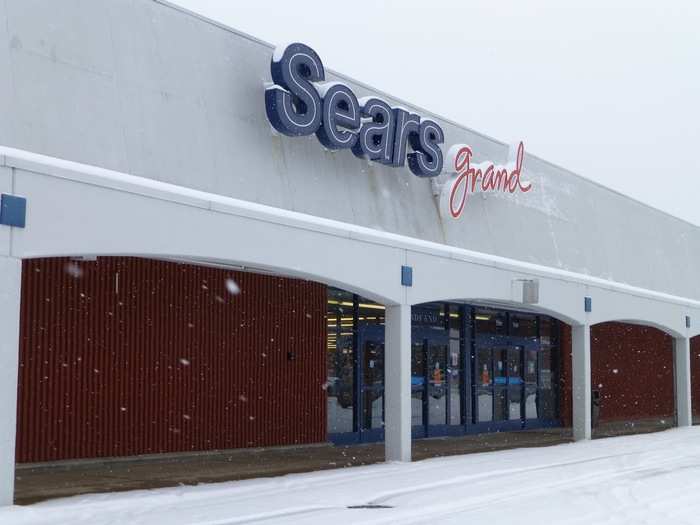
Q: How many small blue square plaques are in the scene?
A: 4